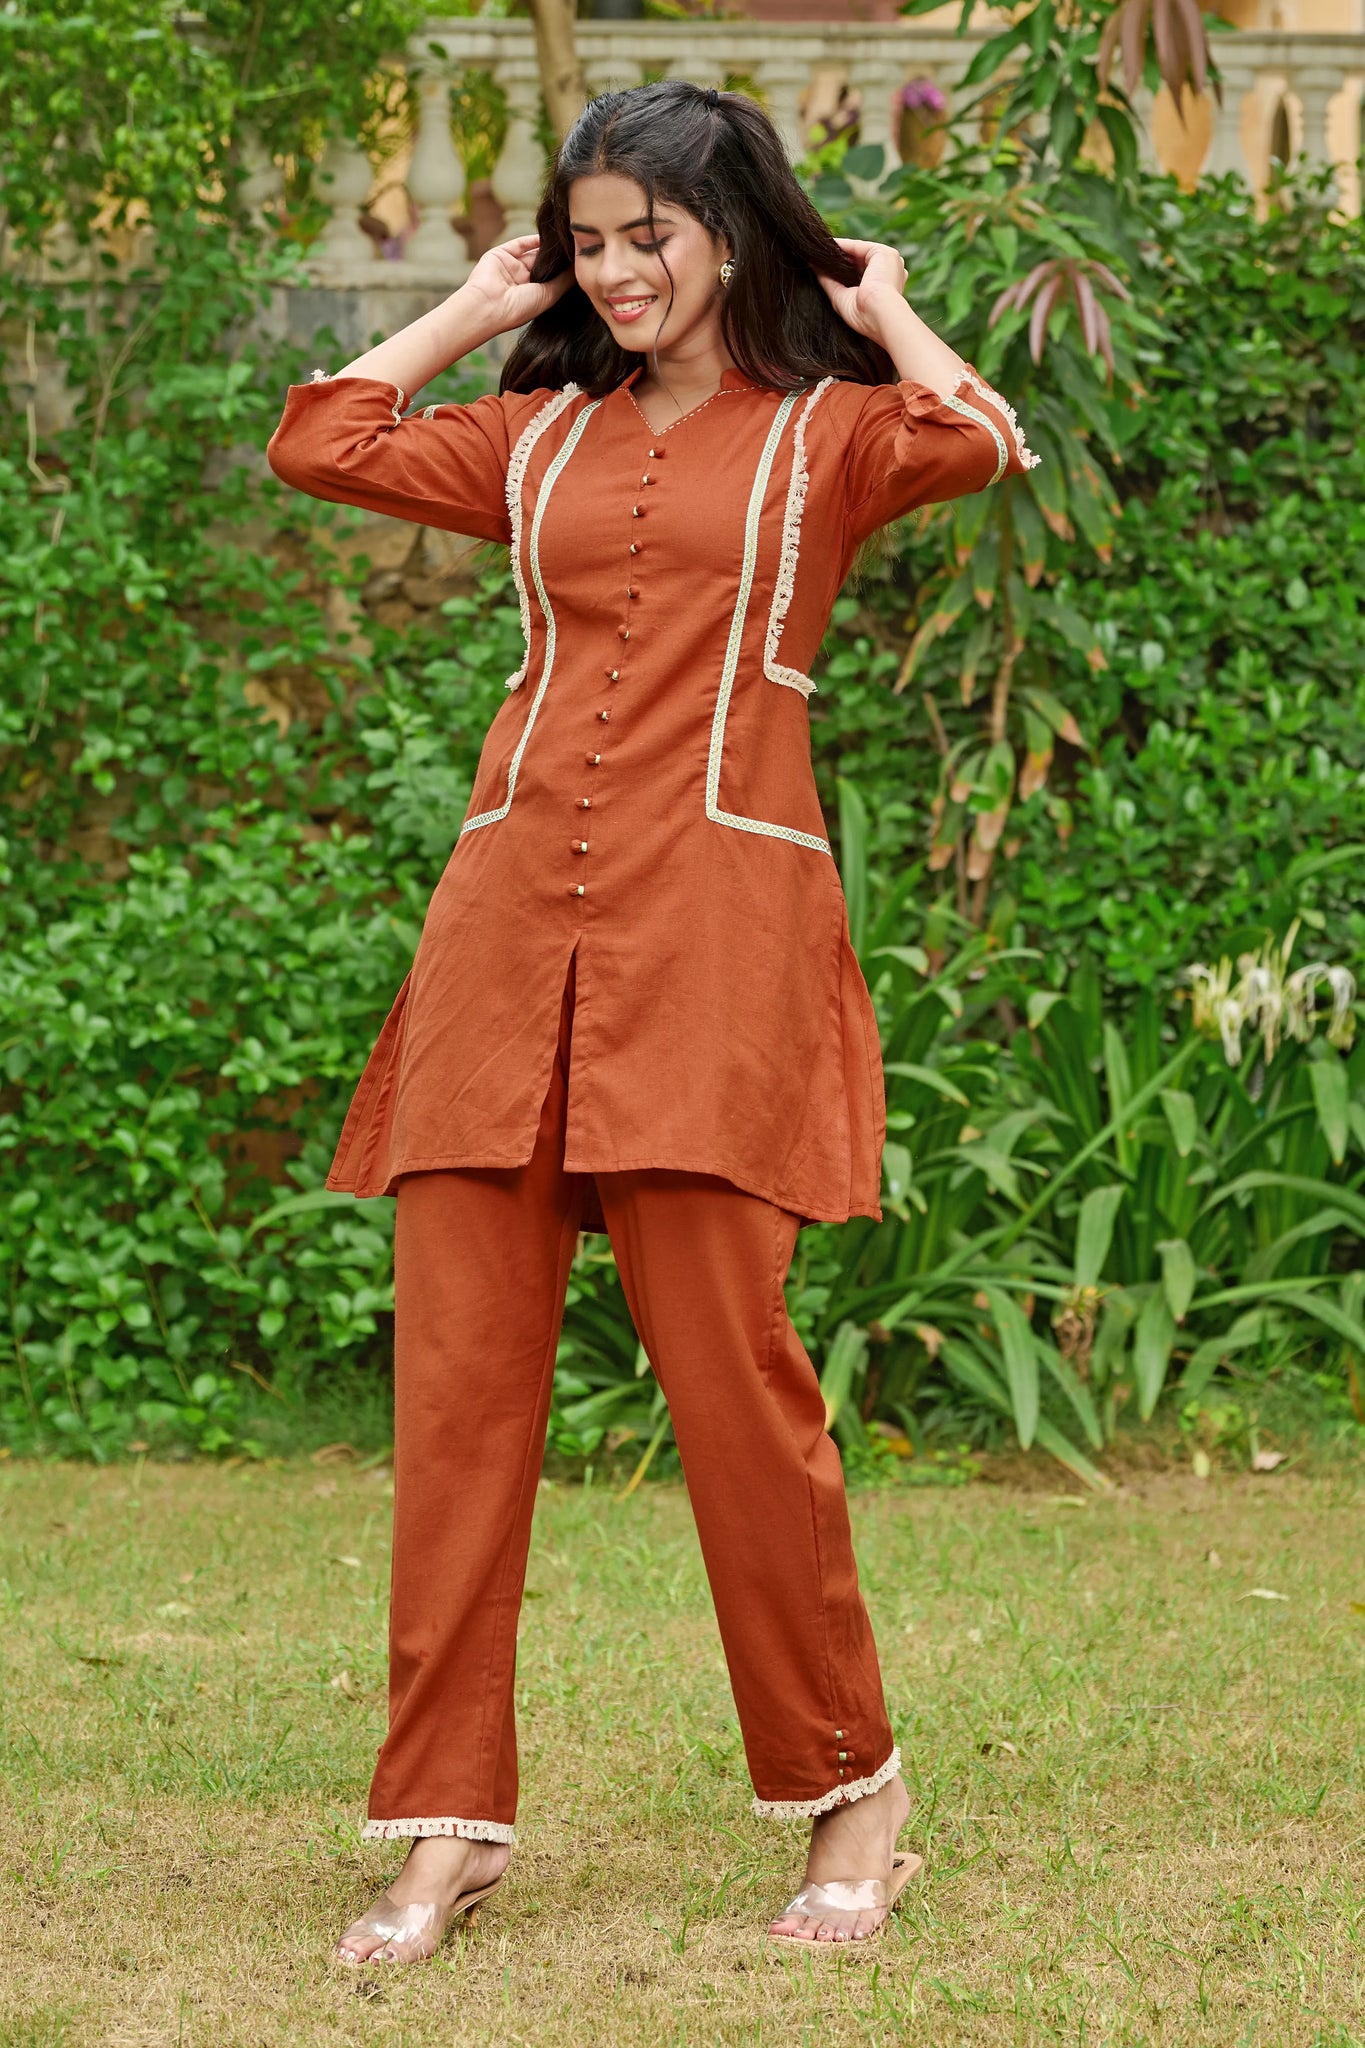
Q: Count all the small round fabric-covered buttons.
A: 15